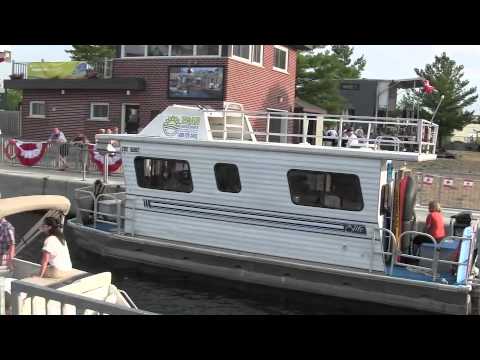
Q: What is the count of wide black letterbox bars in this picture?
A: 2